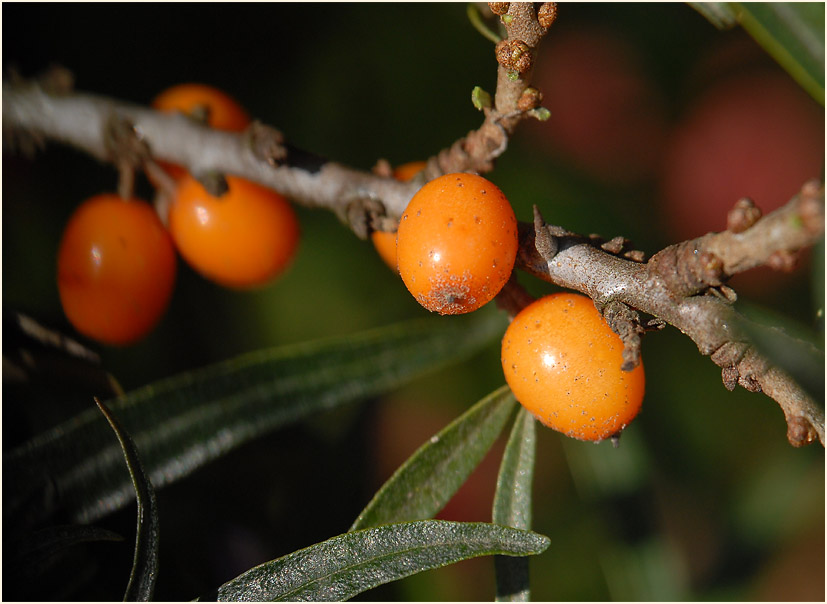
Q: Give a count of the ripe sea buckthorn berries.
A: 6